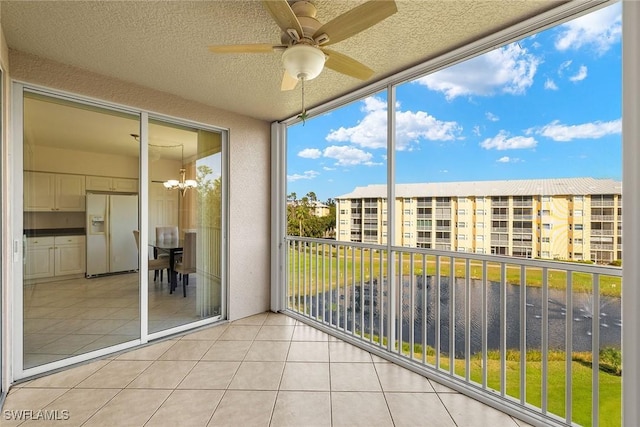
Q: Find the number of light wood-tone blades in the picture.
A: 5